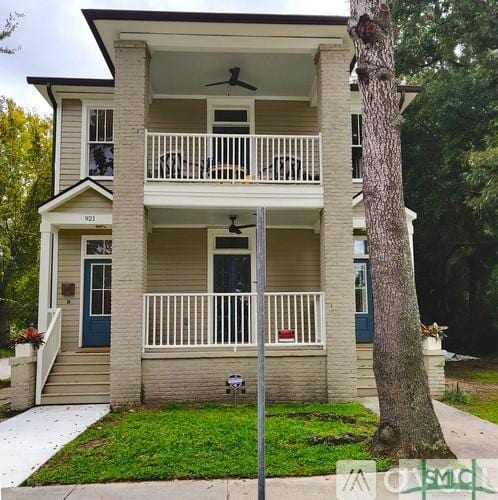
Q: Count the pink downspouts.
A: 0